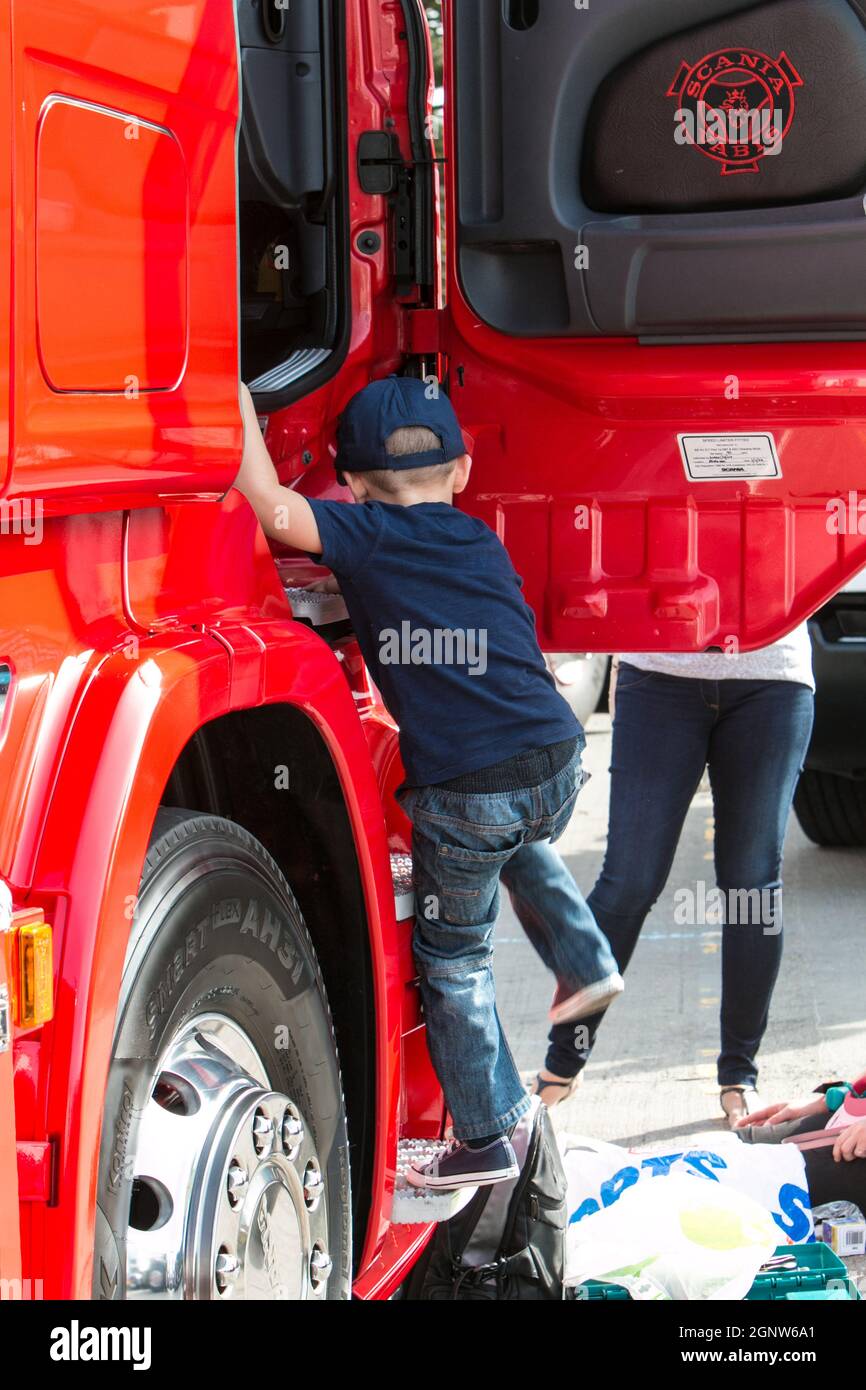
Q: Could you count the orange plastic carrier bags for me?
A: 0